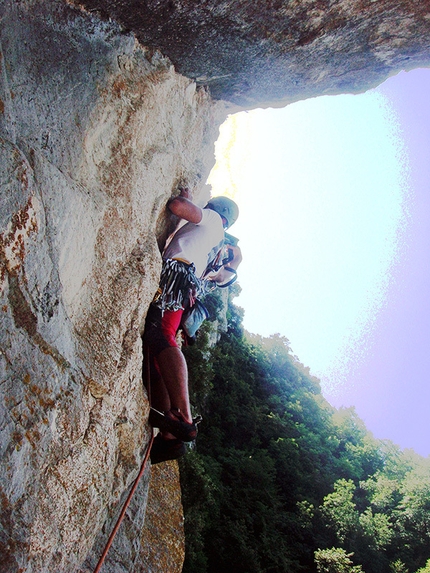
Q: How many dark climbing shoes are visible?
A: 2